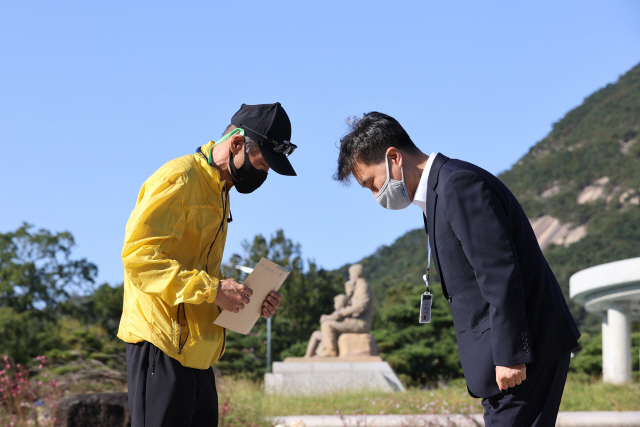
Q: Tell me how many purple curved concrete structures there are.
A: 0